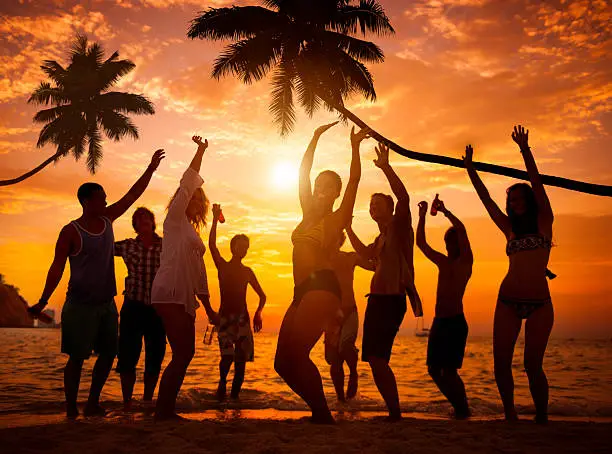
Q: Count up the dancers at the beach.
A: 9